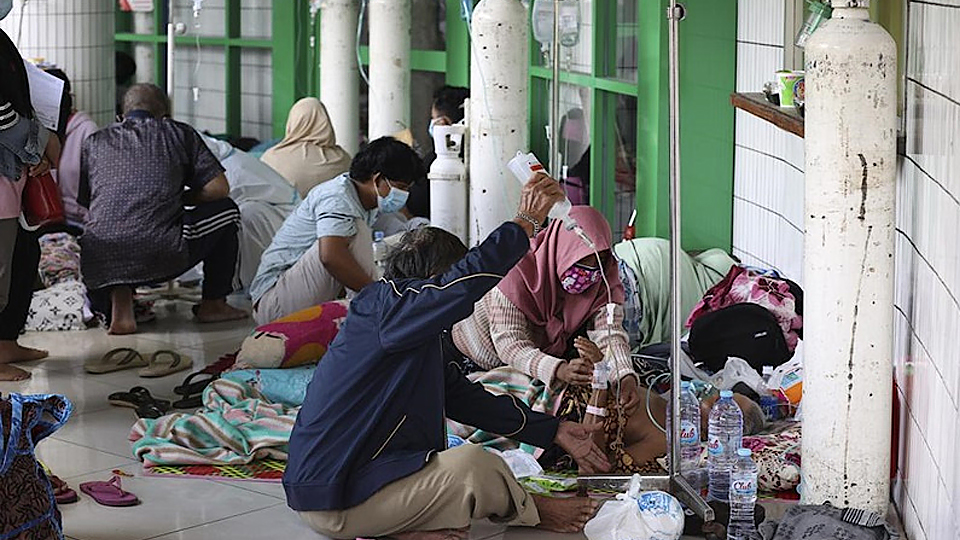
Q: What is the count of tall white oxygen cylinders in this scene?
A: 4